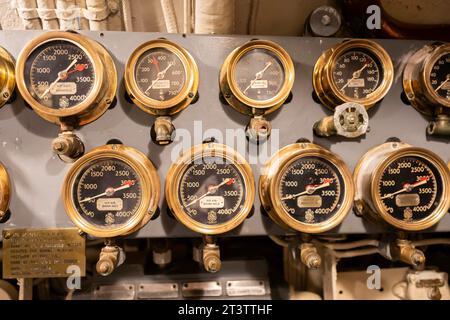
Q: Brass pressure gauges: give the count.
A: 11